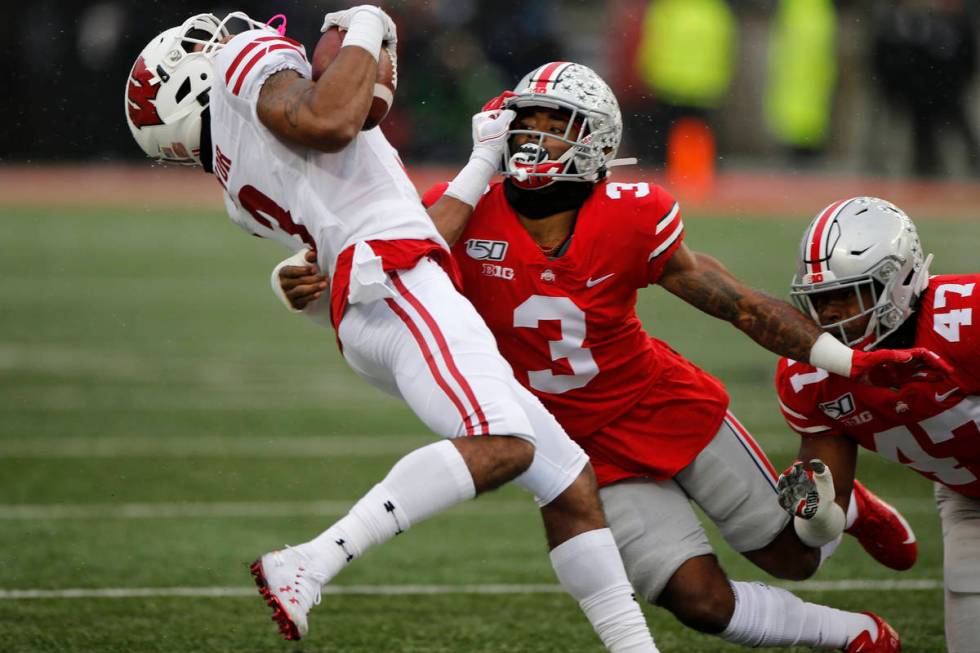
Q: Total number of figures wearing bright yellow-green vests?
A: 2